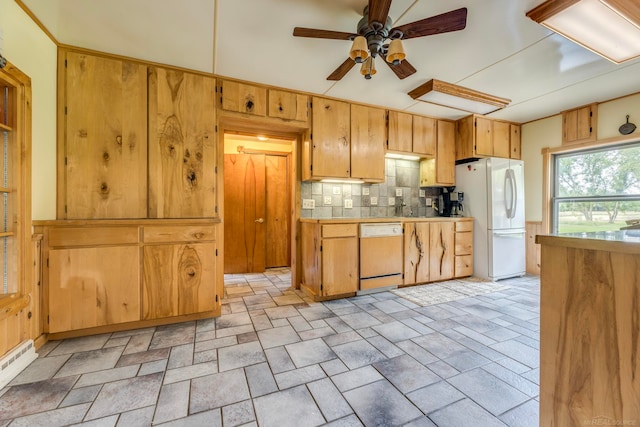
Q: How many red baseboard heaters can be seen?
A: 0